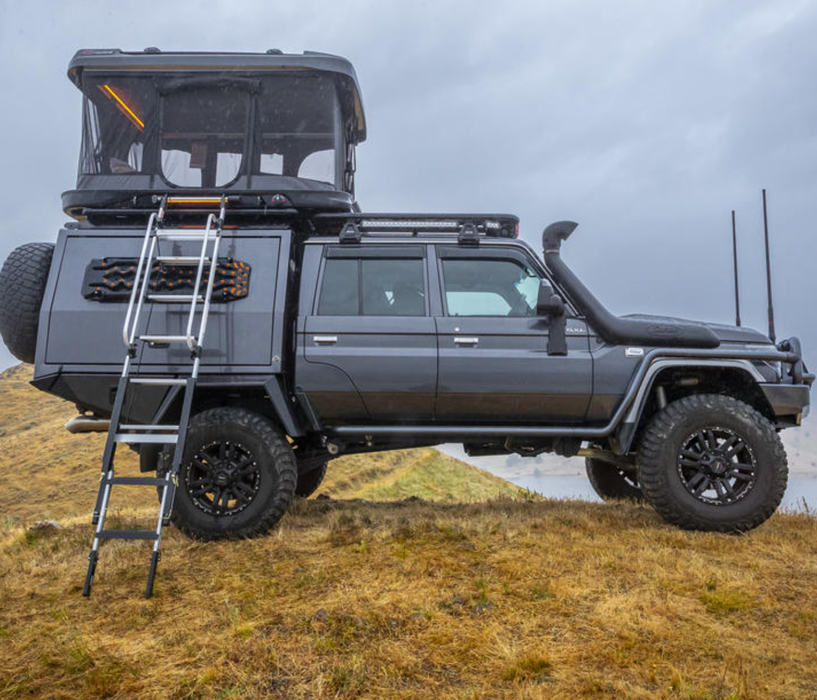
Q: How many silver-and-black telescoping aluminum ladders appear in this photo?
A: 1